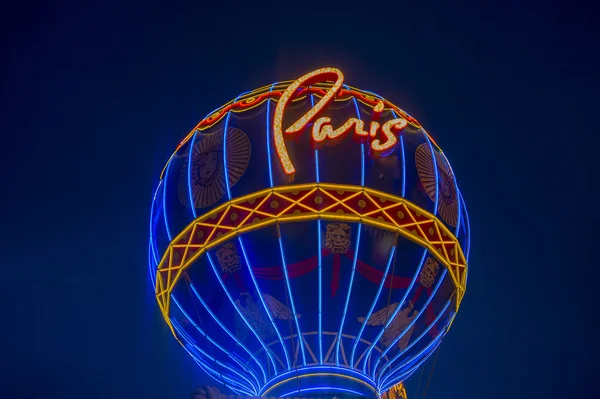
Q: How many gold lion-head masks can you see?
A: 3